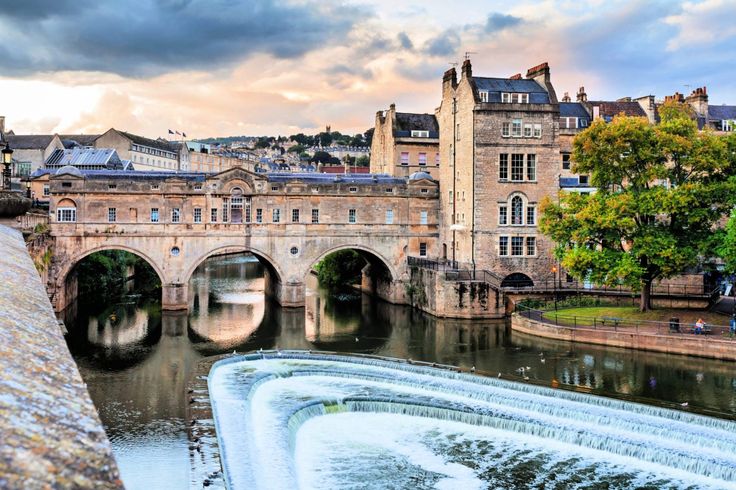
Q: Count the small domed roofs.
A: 2